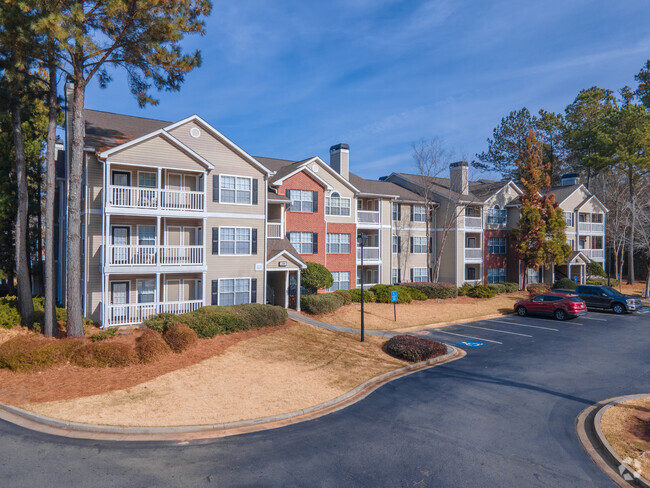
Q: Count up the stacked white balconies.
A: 12